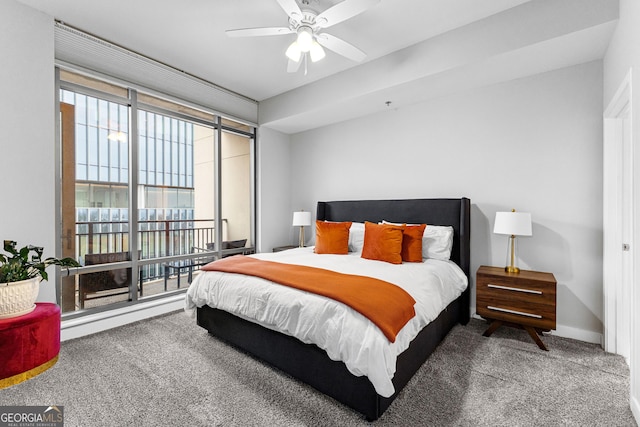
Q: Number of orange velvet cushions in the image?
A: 3